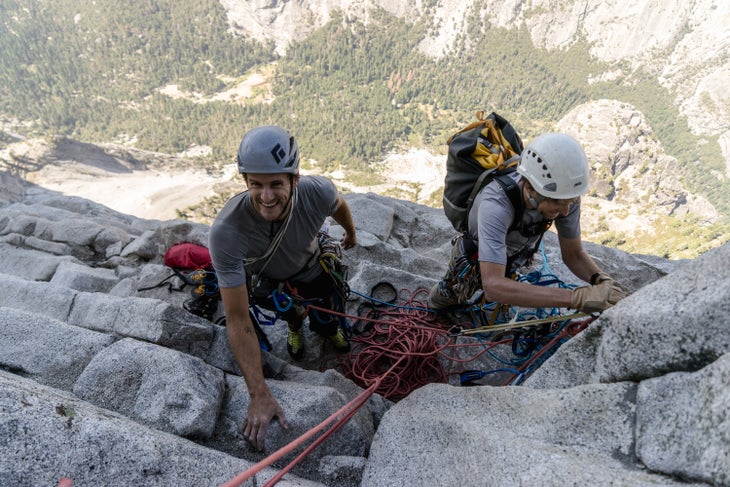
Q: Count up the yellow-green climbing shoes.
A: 2